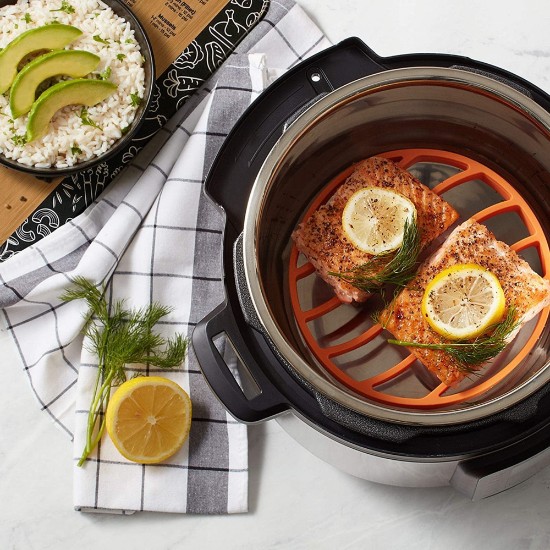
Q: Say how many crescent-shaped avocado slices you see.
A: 3